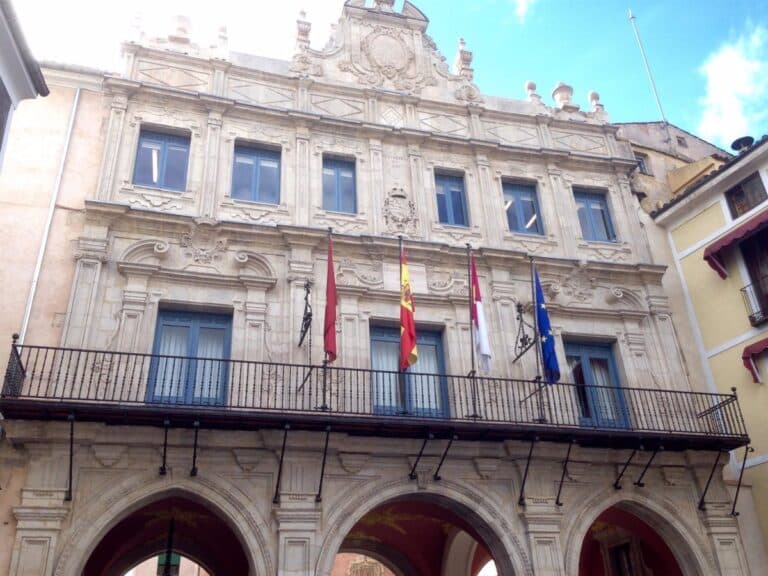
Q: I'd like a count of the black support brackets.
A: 13